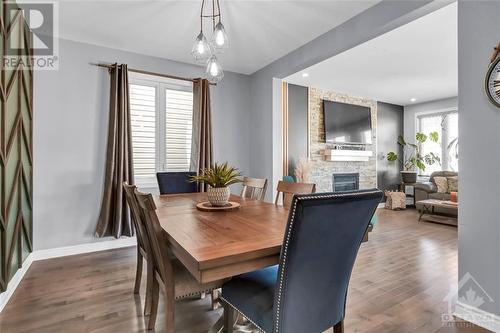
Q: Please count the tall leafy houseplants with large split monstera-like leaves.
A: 1